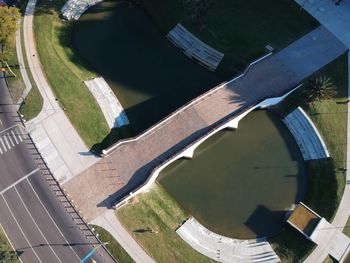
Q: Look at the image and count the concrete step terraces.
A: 5